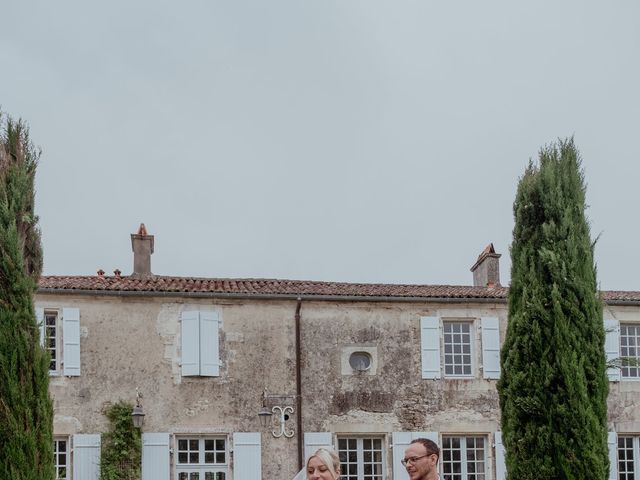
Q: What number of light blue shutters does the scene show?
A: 15